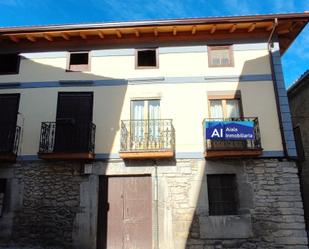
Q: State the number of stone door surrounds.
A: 1